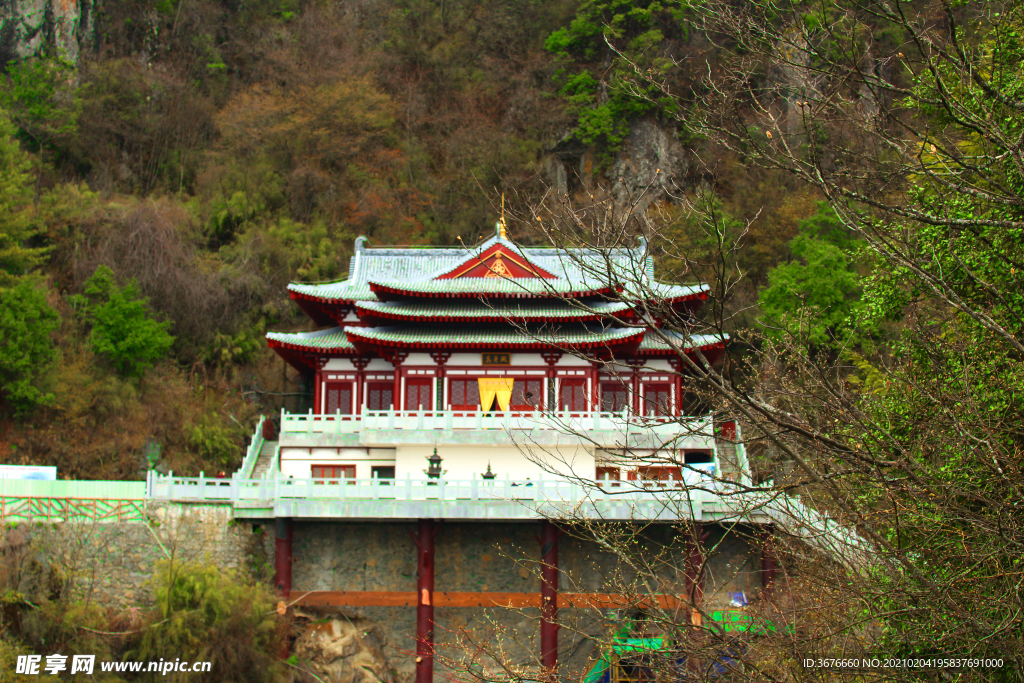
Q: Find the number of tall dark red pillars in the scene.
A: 5